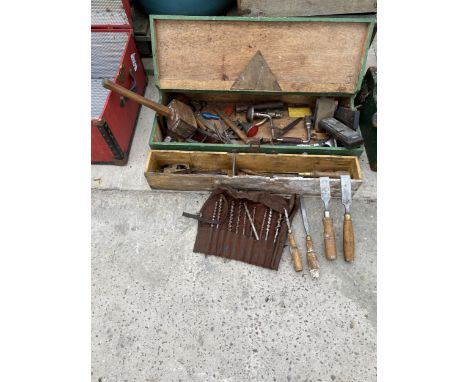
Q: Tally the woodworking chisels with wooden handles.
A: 4